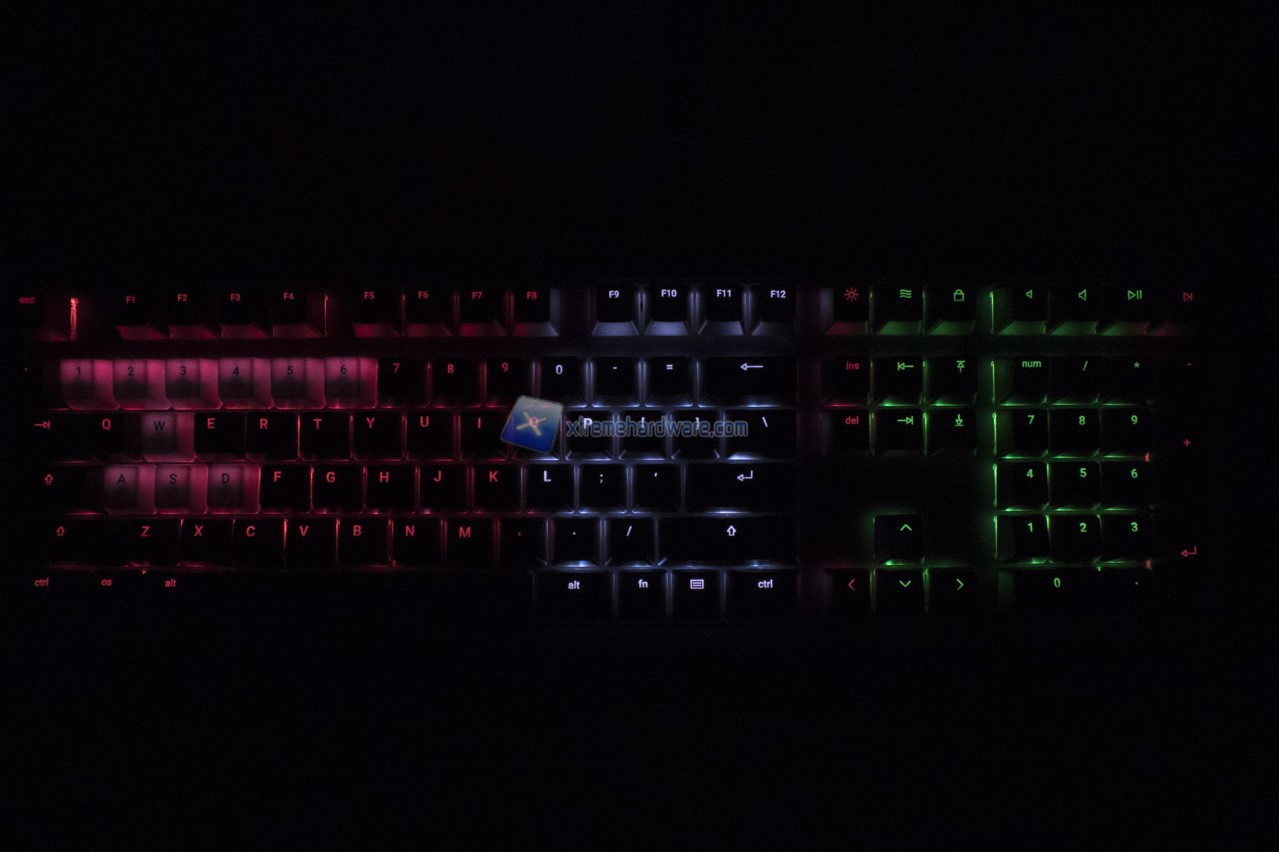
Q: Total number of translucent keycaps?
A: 10